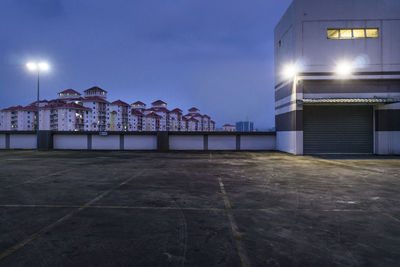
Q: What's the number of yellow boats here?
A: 0